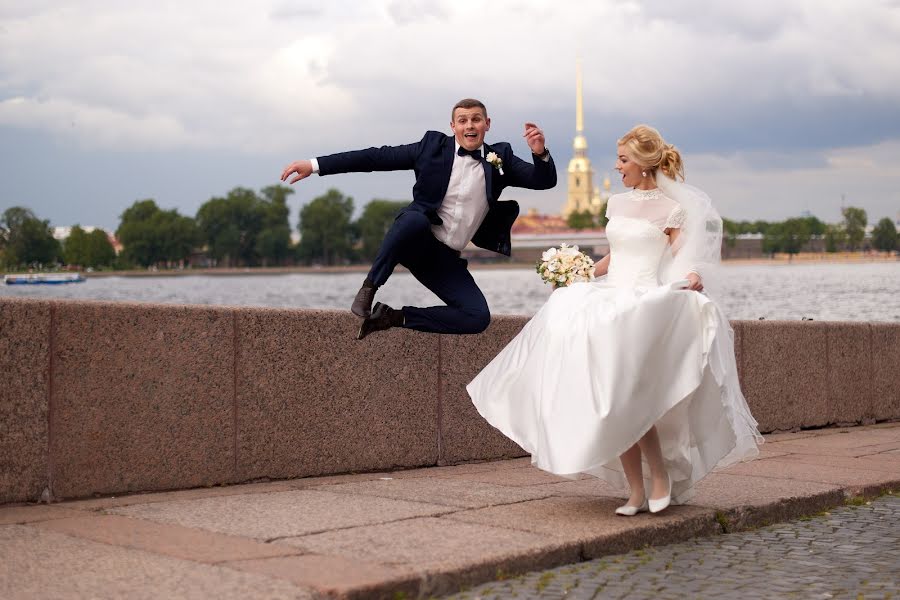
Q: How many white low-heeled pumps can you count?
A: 2